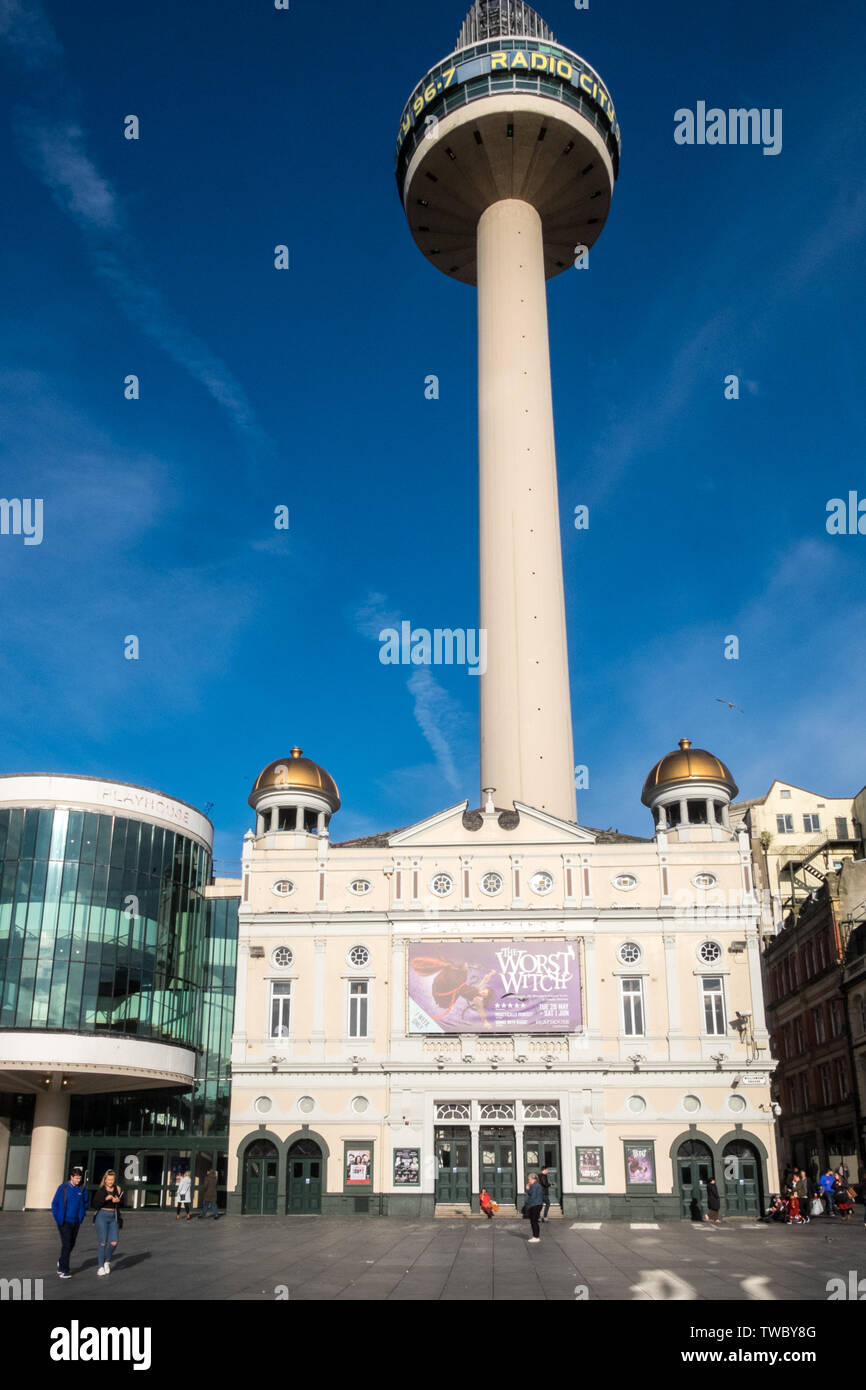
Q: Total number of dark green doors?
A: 7